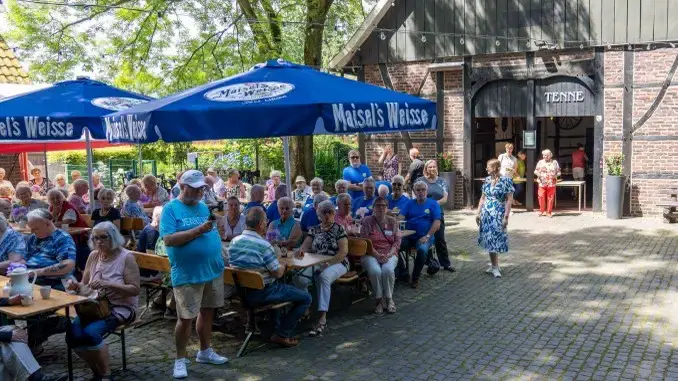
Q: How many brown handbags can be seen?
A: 1